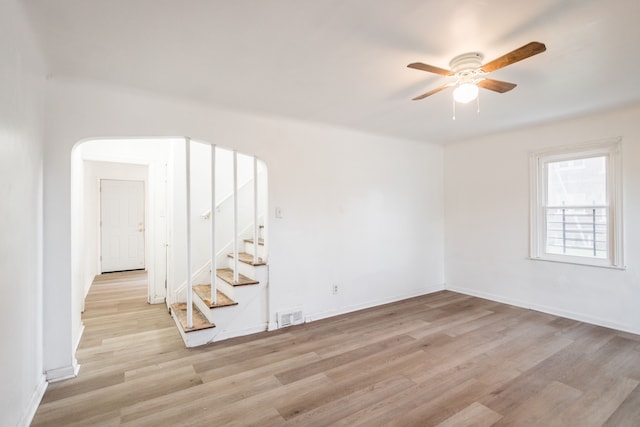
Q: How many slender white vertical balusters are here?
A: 4